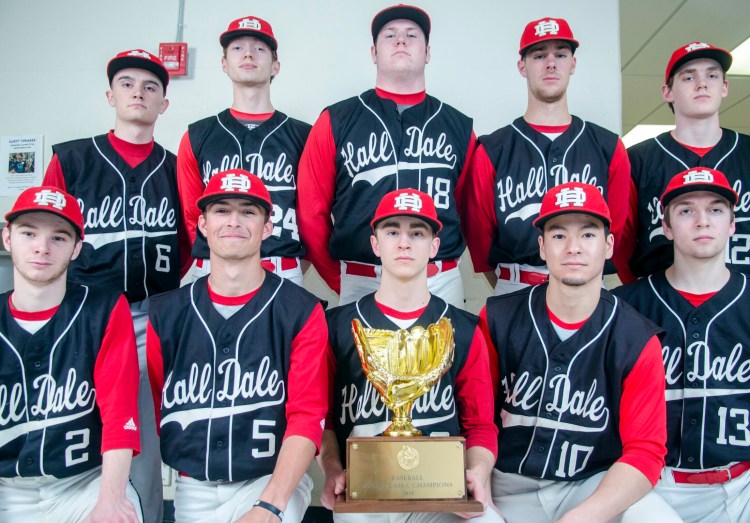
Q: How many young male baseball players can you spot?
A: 10